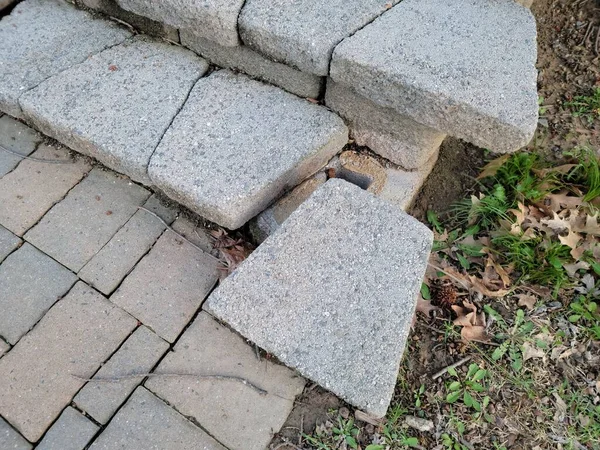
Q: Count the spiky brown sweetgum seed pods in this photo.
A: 1